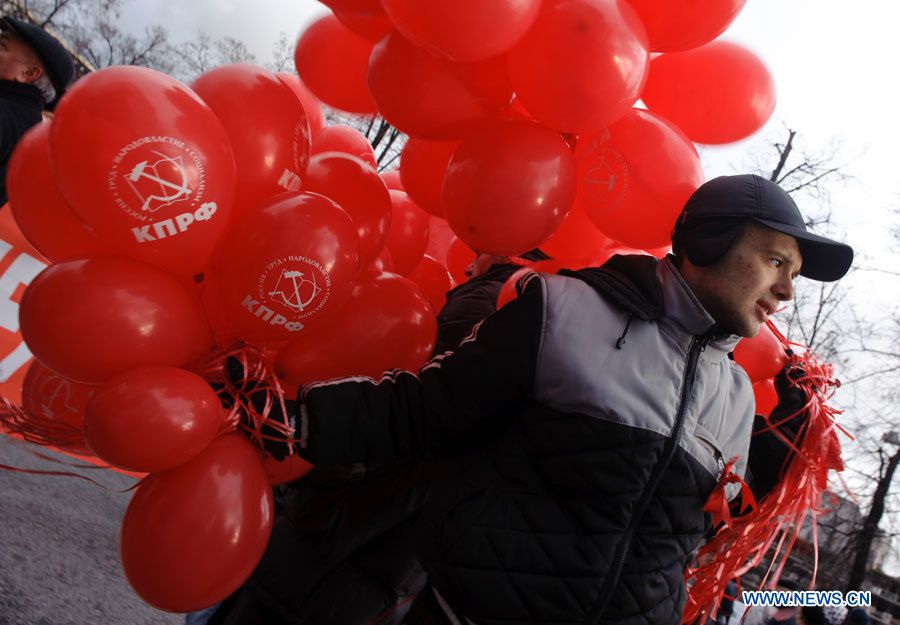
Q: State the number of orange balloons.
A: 0